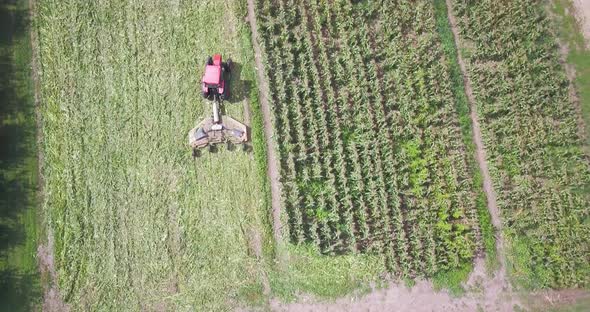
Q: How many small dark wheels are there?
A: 4